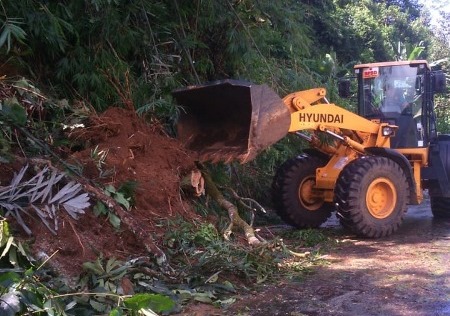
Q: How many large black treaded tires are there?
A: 3